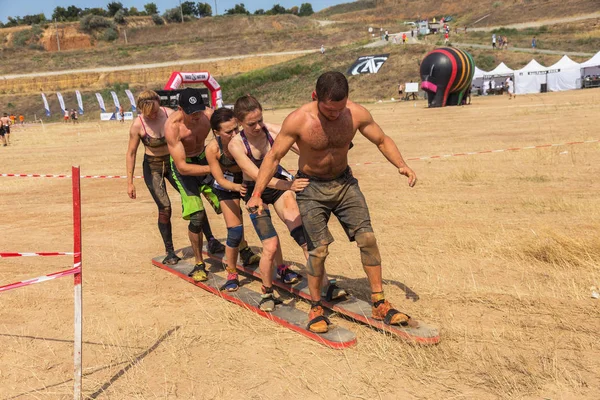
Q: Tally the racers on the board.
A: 5